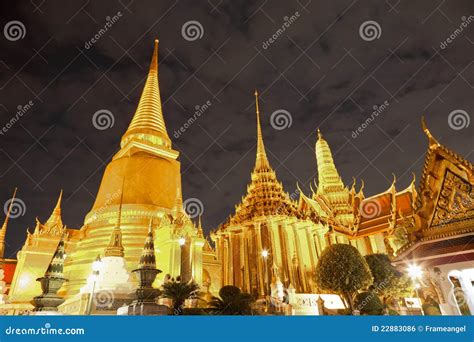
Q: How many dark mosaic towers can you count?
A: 2